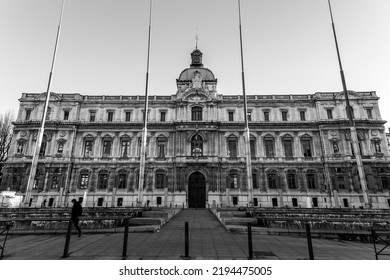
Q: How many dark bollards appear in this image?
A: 5